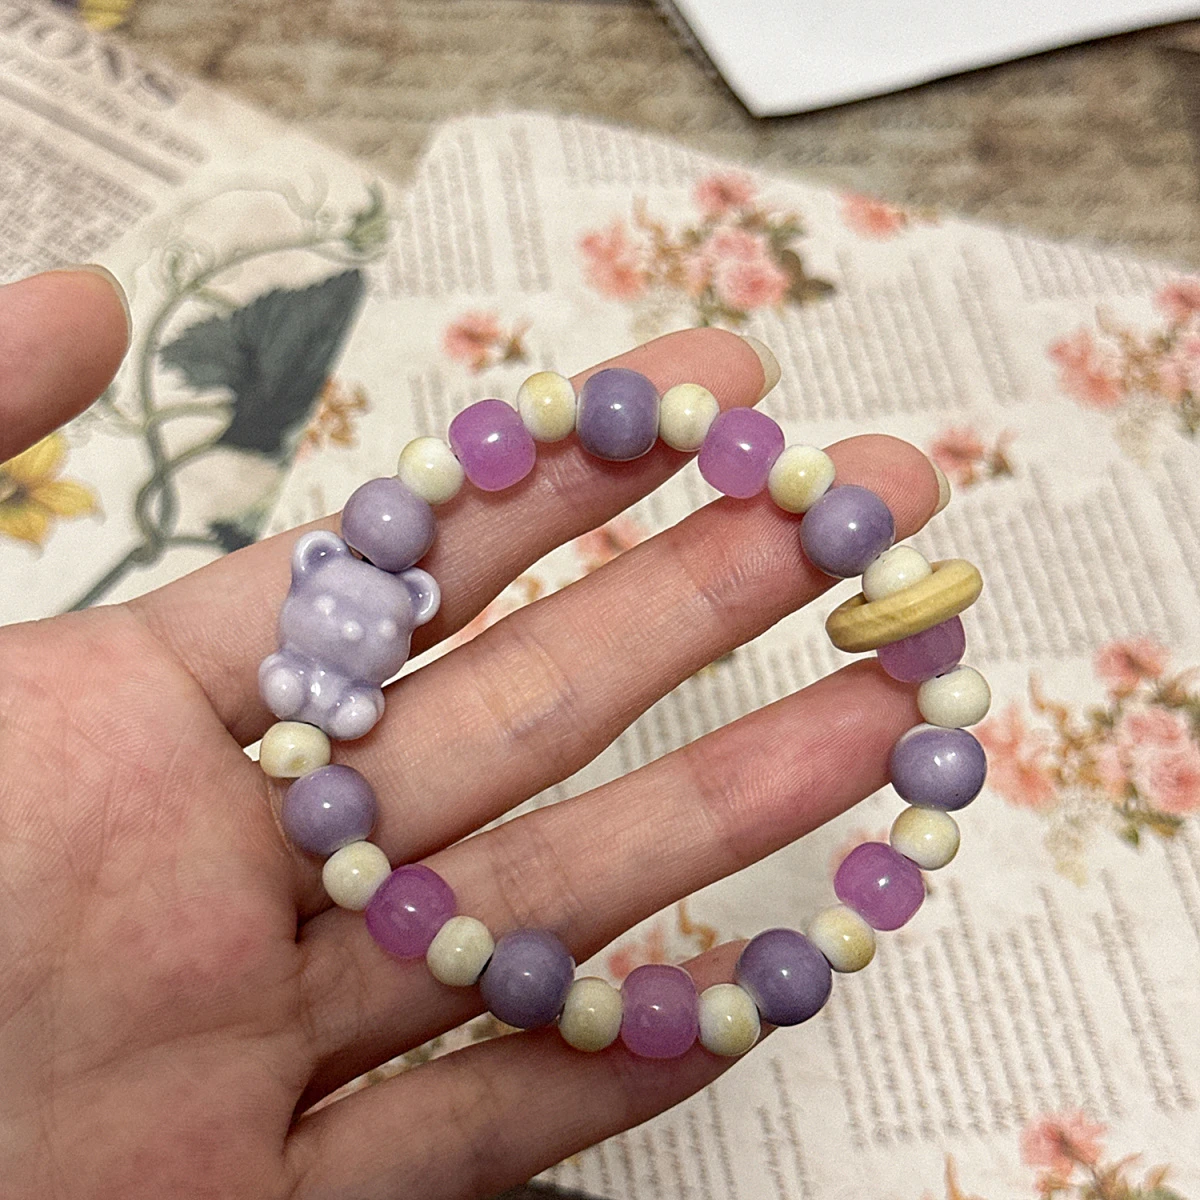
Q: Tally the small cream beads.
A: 13